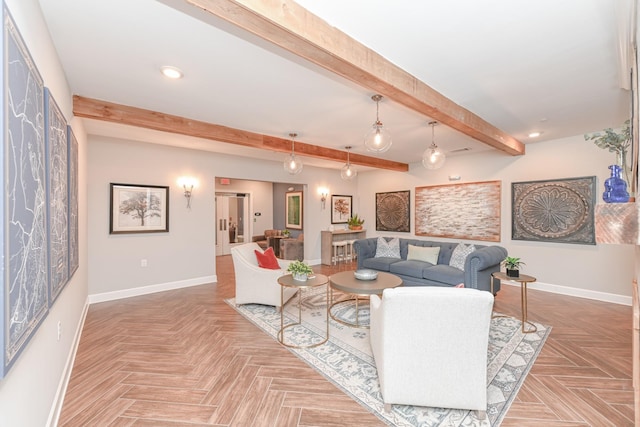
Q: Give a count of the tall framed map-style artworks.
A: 3